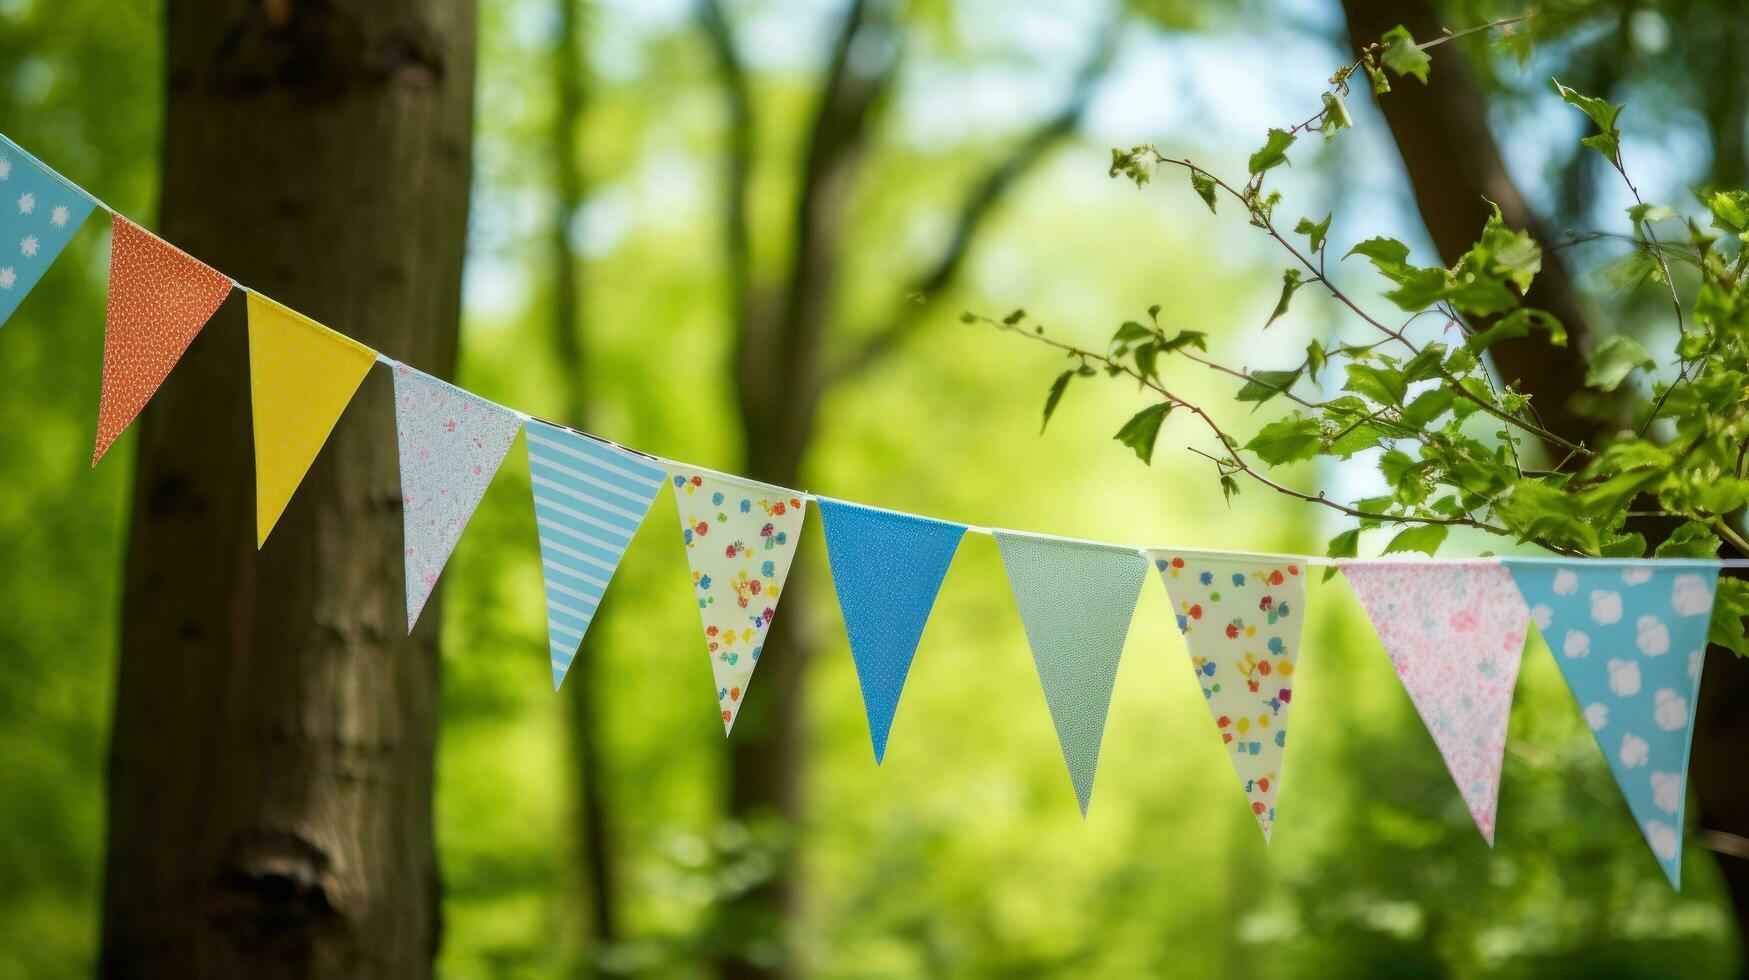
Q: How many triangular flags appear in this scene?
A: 11